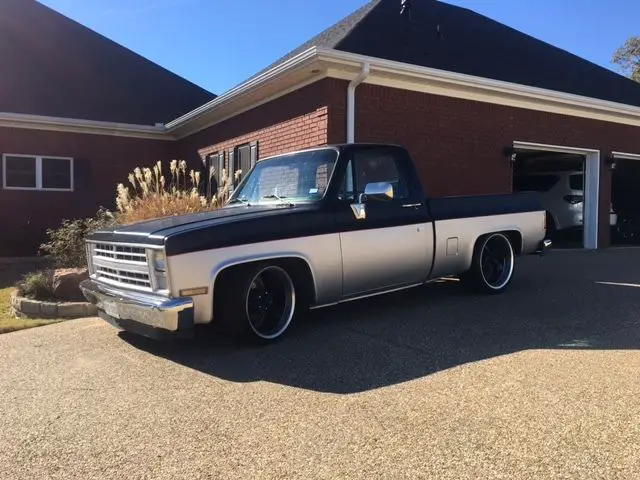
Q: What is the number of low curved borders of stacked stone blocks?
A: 1